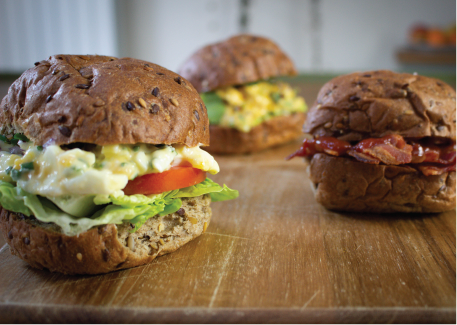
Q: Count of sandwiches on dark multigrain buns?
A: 3